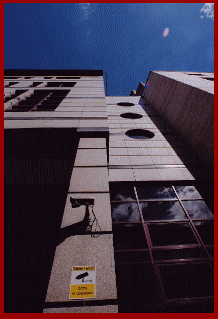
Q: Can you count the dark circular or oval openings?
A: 3